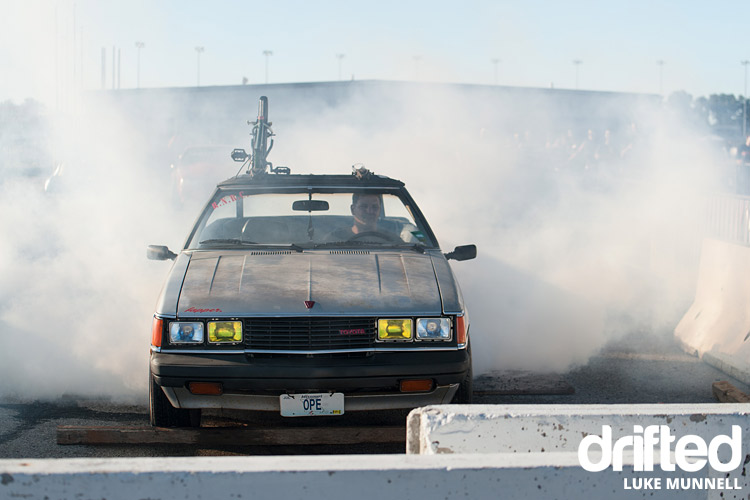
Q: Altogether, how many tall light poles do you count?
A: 9